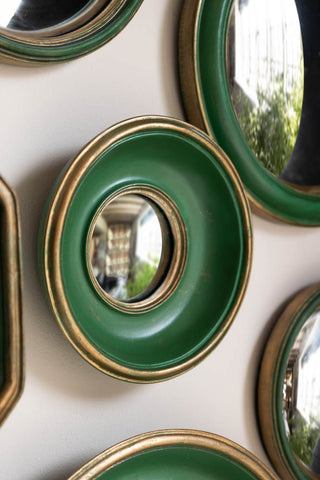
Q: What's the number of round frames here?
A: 5